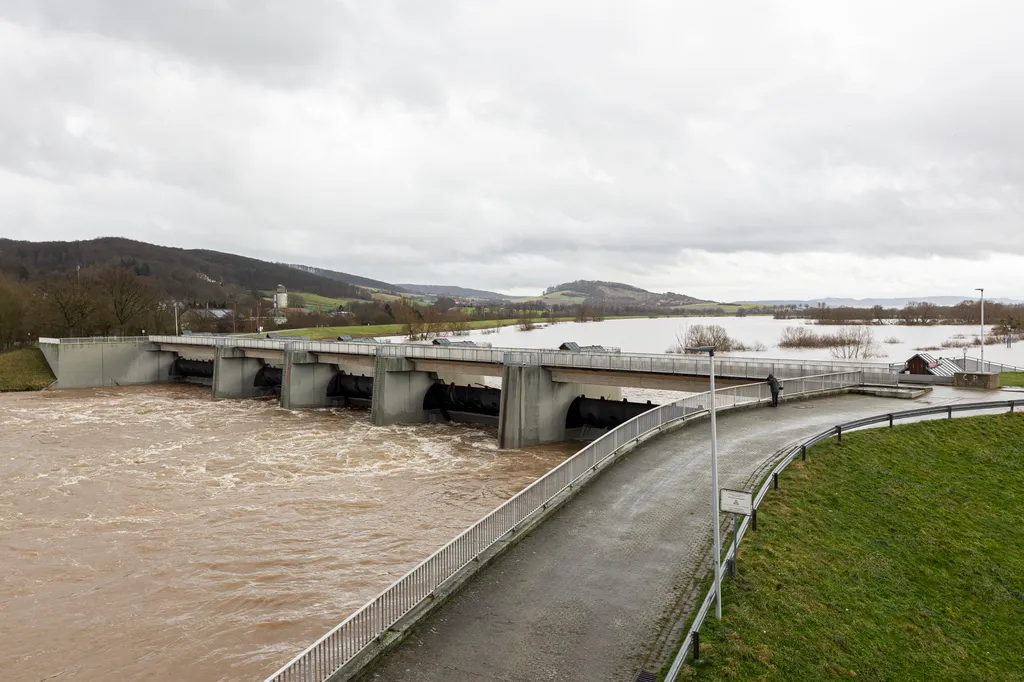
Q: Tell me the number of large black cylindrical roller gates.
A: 5